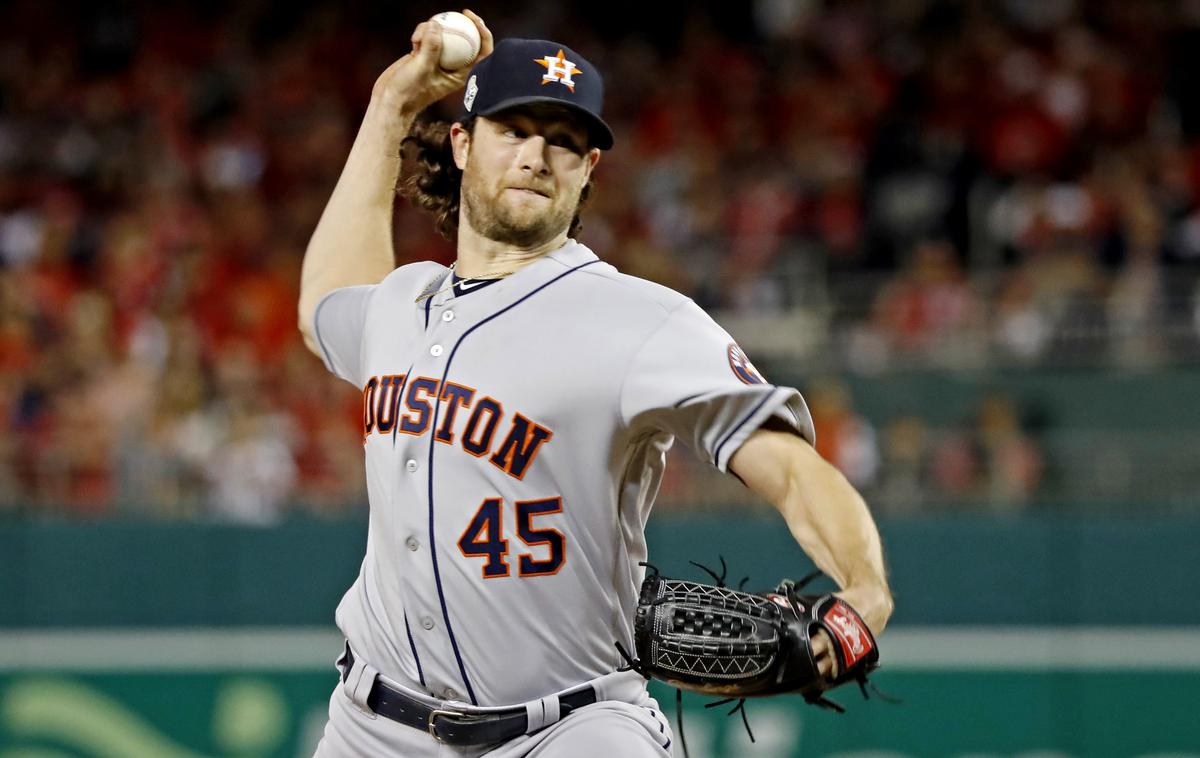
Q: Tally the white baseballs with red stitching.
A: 1